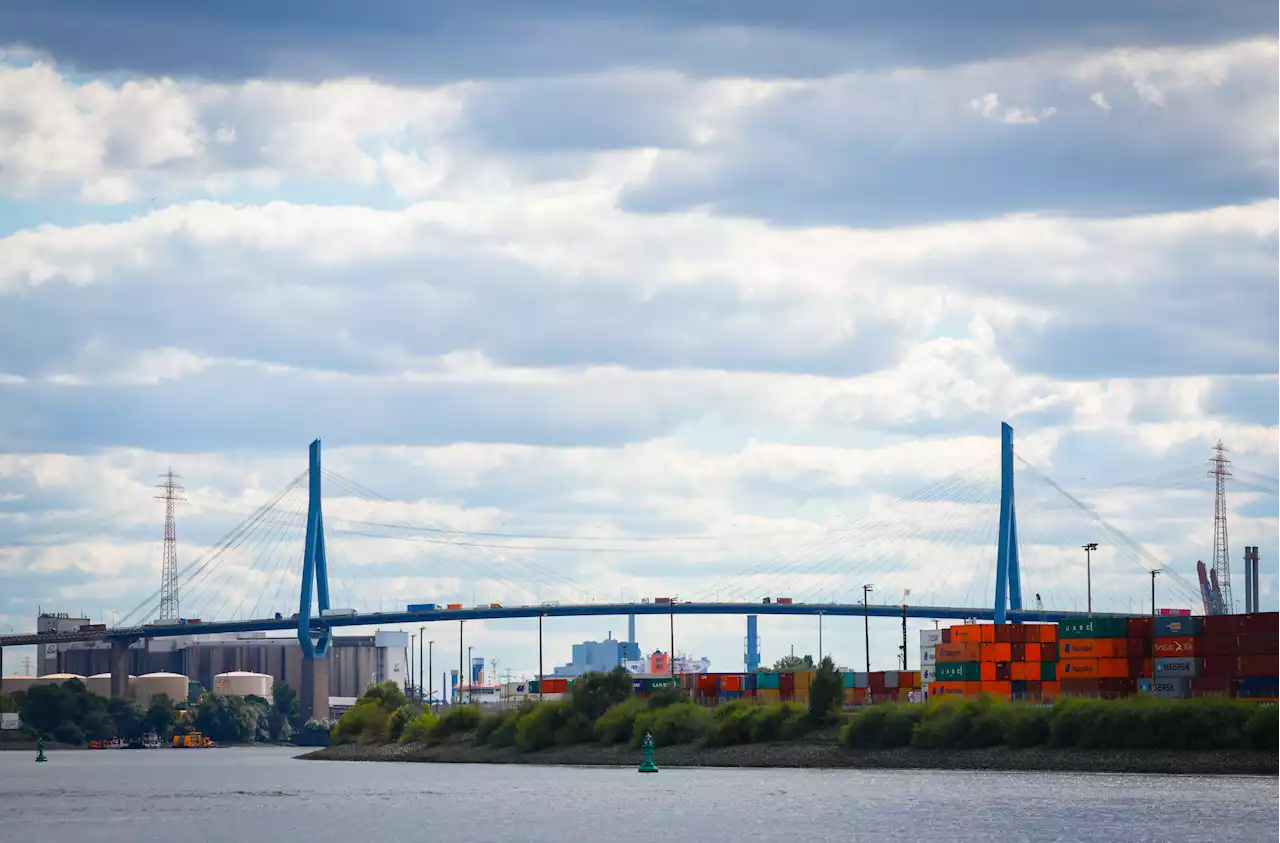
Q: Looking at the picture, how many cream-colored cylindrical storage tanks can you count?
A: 5